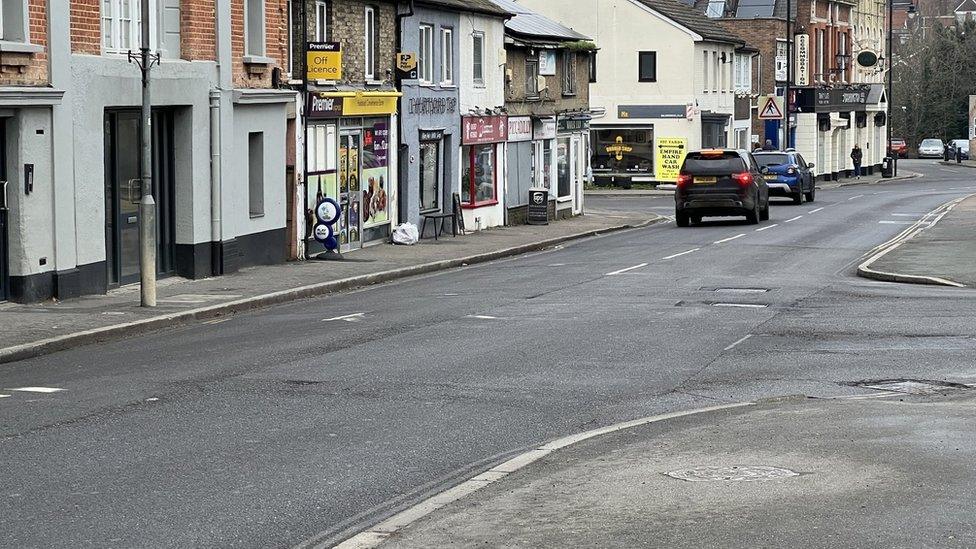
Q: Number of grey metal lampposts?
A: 1